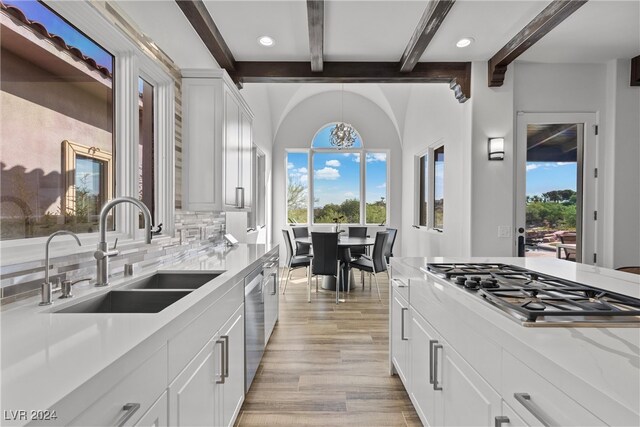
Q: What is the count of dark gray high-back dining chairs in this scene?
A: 6